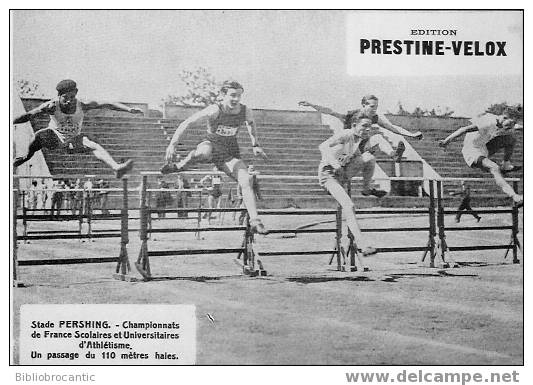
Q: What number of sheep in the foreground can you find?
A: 0